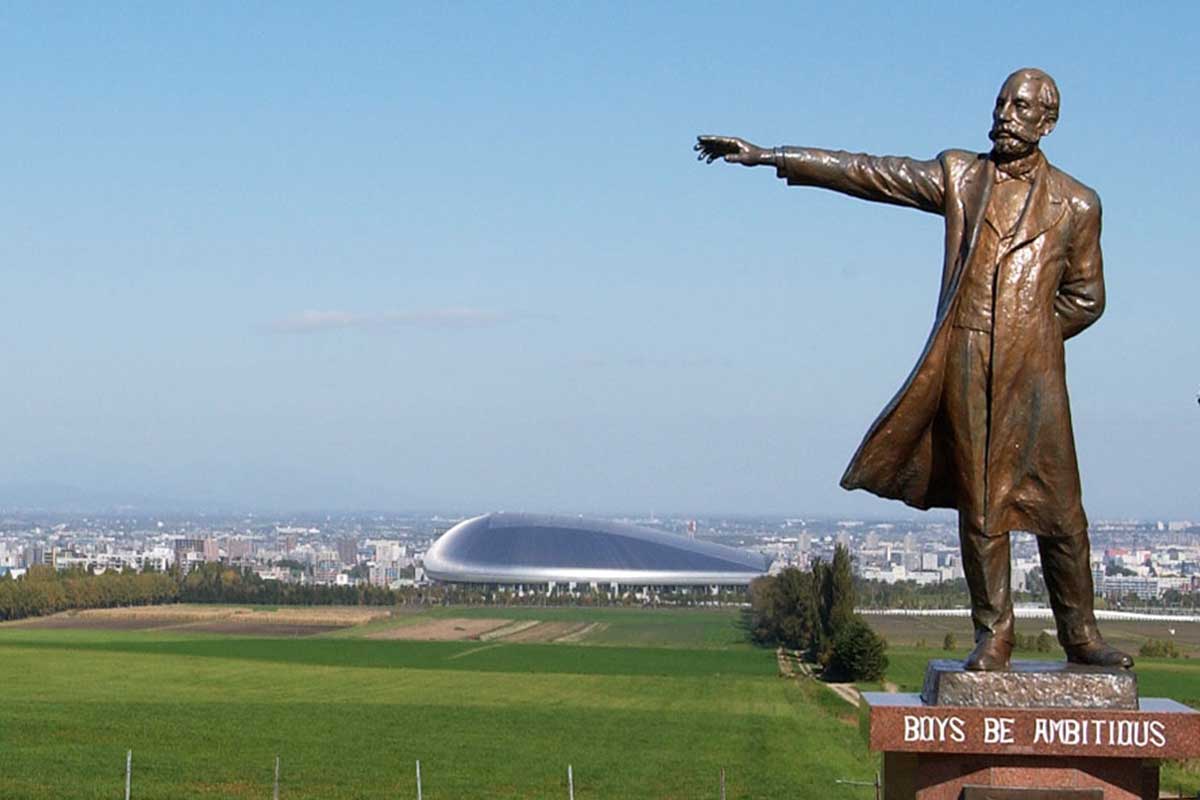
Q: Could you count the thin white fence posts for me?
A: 5